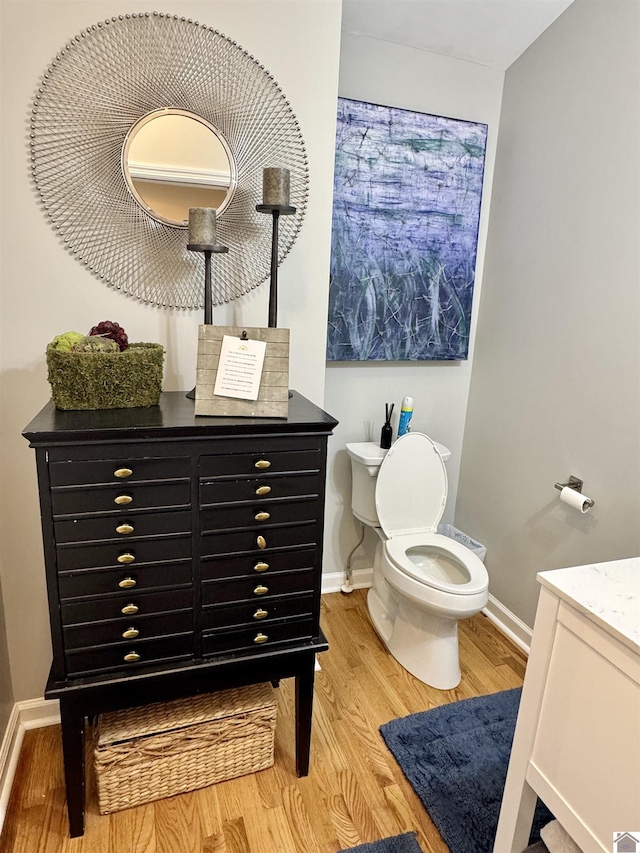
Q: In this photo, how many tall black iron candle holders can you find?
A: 2